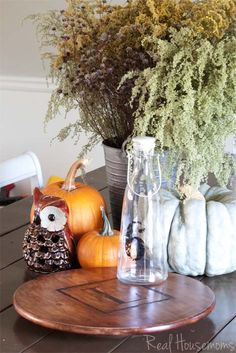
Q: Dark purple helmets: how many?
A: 0